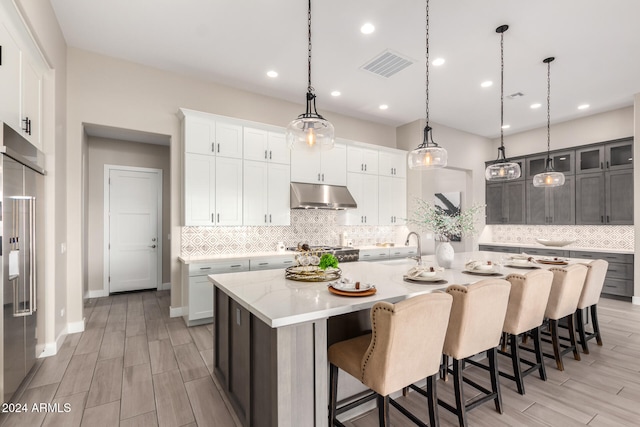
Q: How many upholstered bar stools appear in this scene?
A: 5